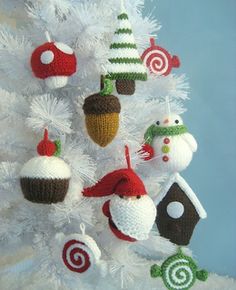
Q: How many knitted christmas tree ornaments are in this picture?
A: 10